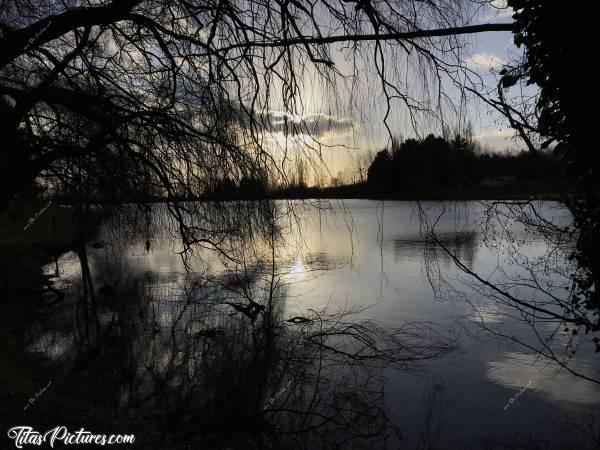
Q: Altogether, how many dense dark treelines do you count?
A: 1